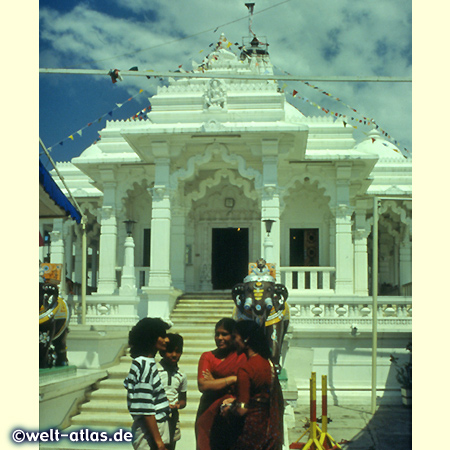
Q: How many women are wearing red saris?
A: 2